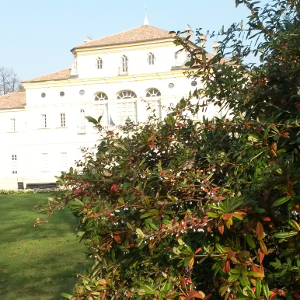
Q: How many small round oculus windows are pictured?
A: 5